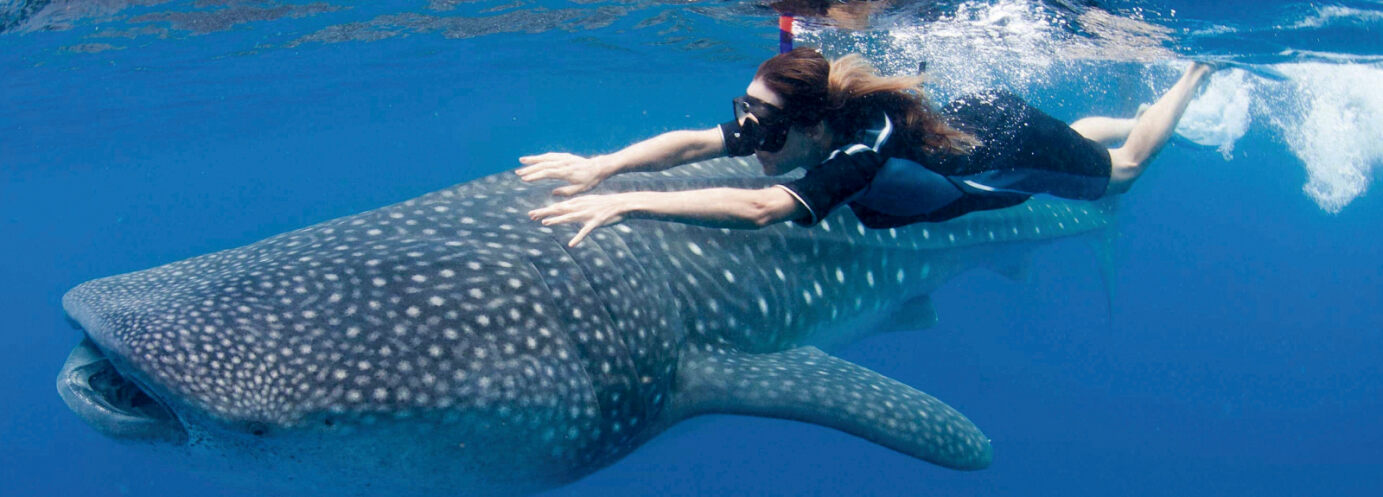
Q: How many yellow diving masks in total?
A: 0